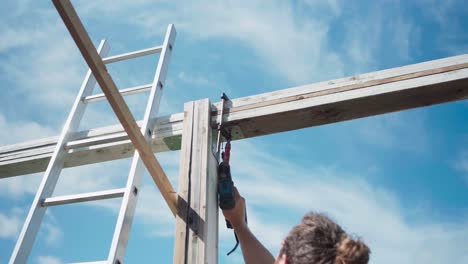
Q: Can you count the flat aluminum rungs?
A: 5